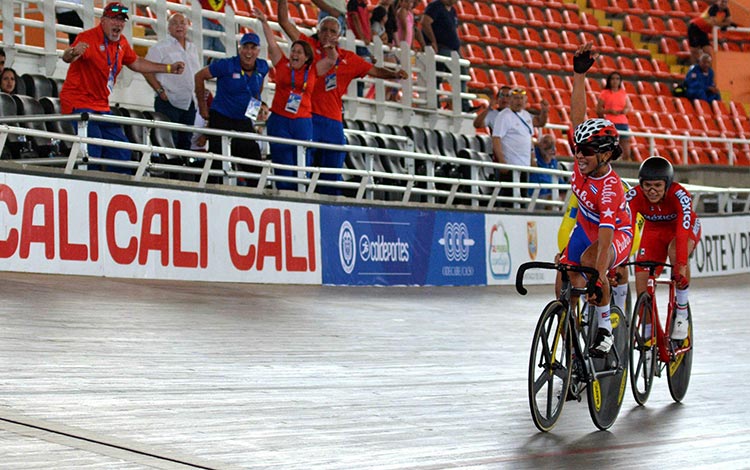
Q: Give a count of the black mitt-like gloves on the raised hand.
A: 1